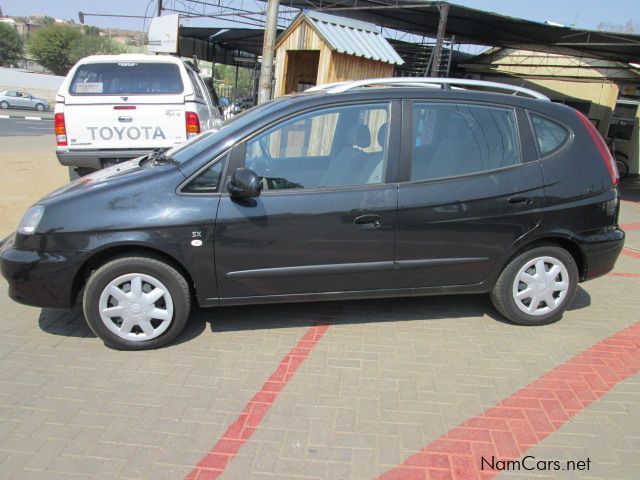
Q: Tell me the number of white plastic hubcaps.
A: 2